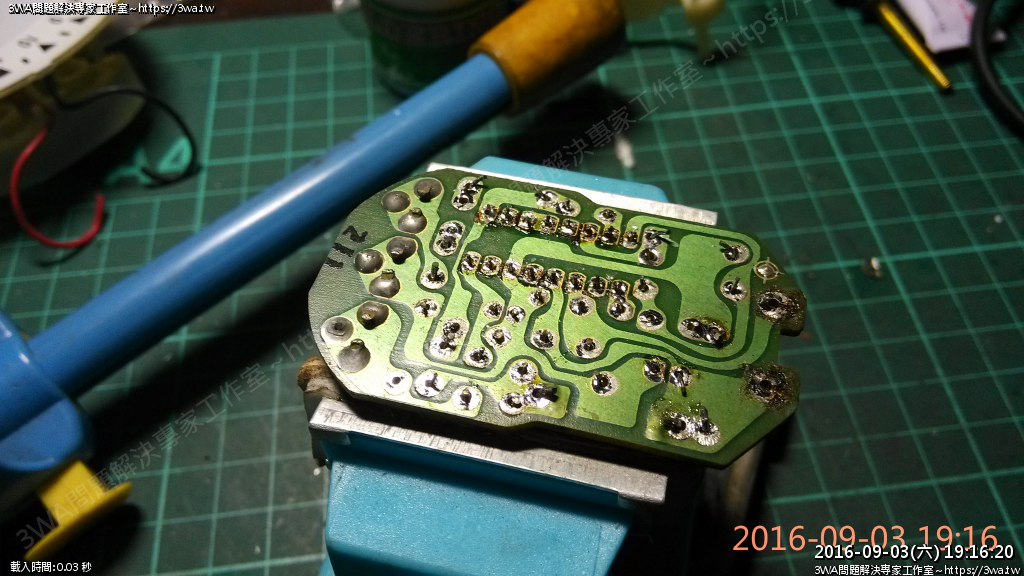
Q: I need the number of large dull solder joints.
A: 9